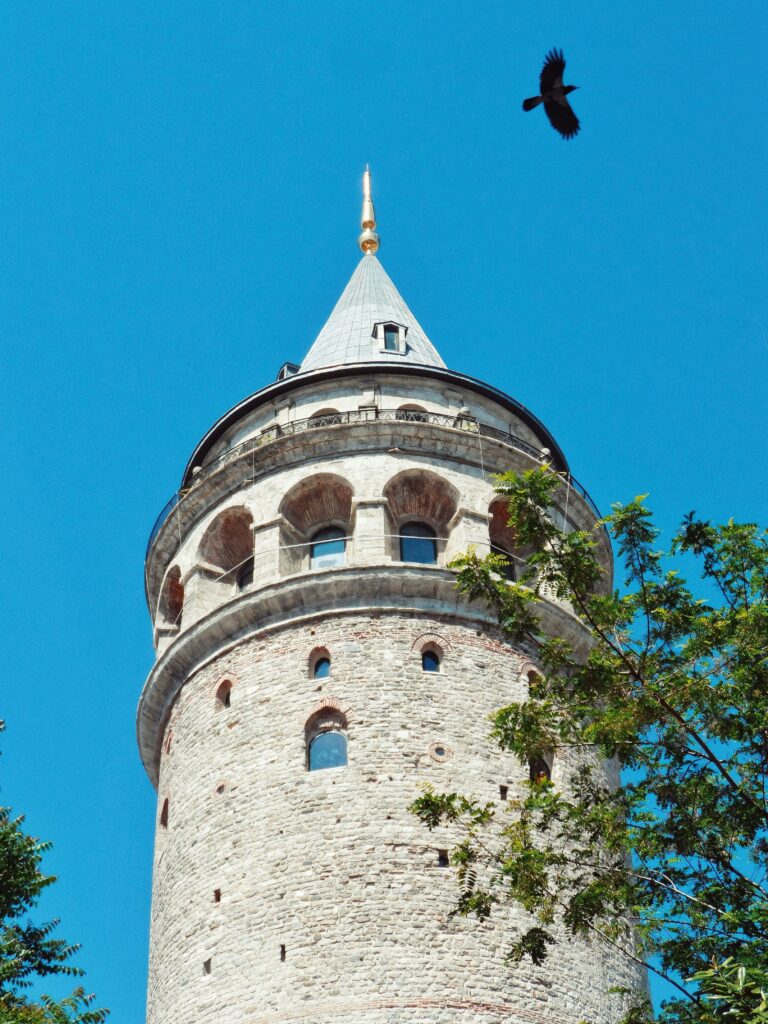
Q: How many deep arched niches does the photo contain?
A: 5